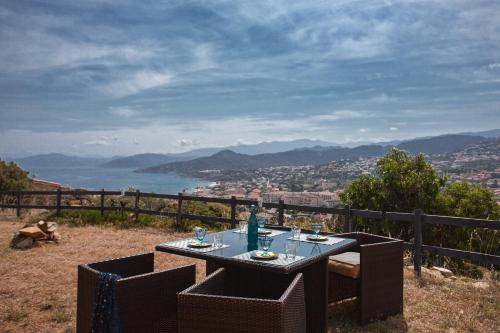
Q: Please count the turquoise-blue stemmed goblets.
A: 4